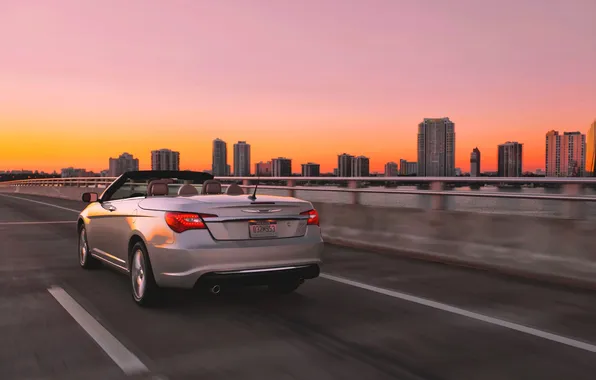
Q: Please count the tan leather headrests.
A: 4